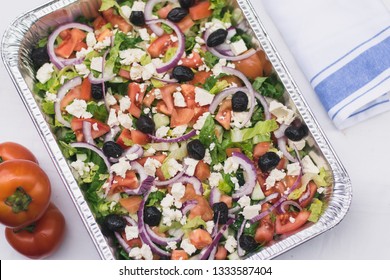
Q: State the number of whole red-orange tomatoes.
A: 3